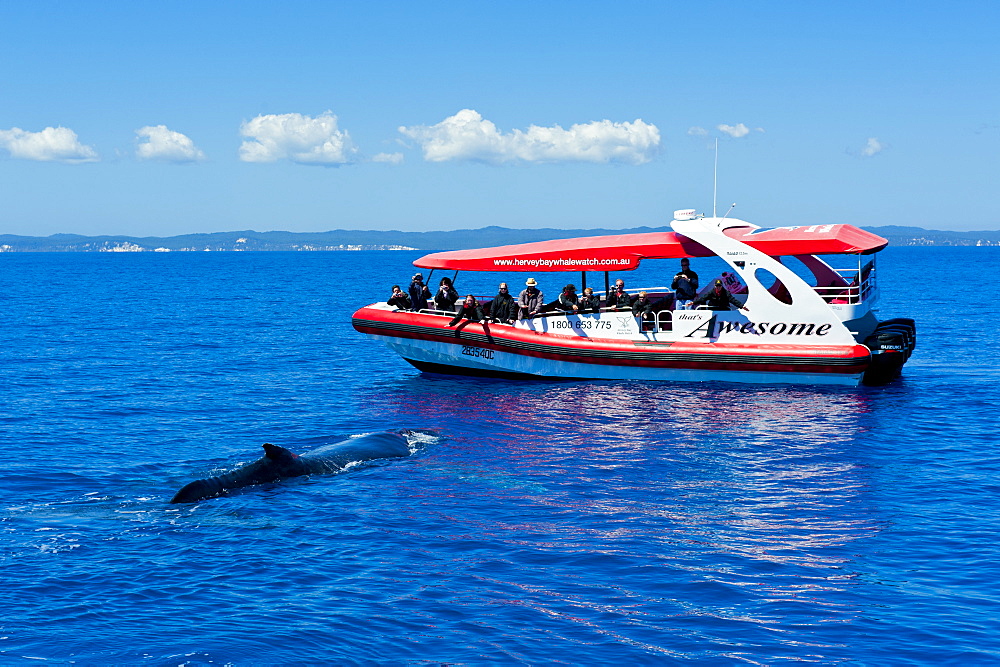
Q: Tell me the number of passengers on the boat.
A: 12